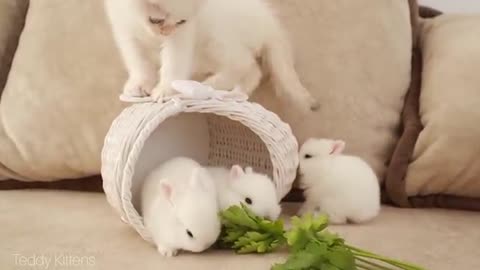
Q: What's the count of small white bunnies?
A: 3